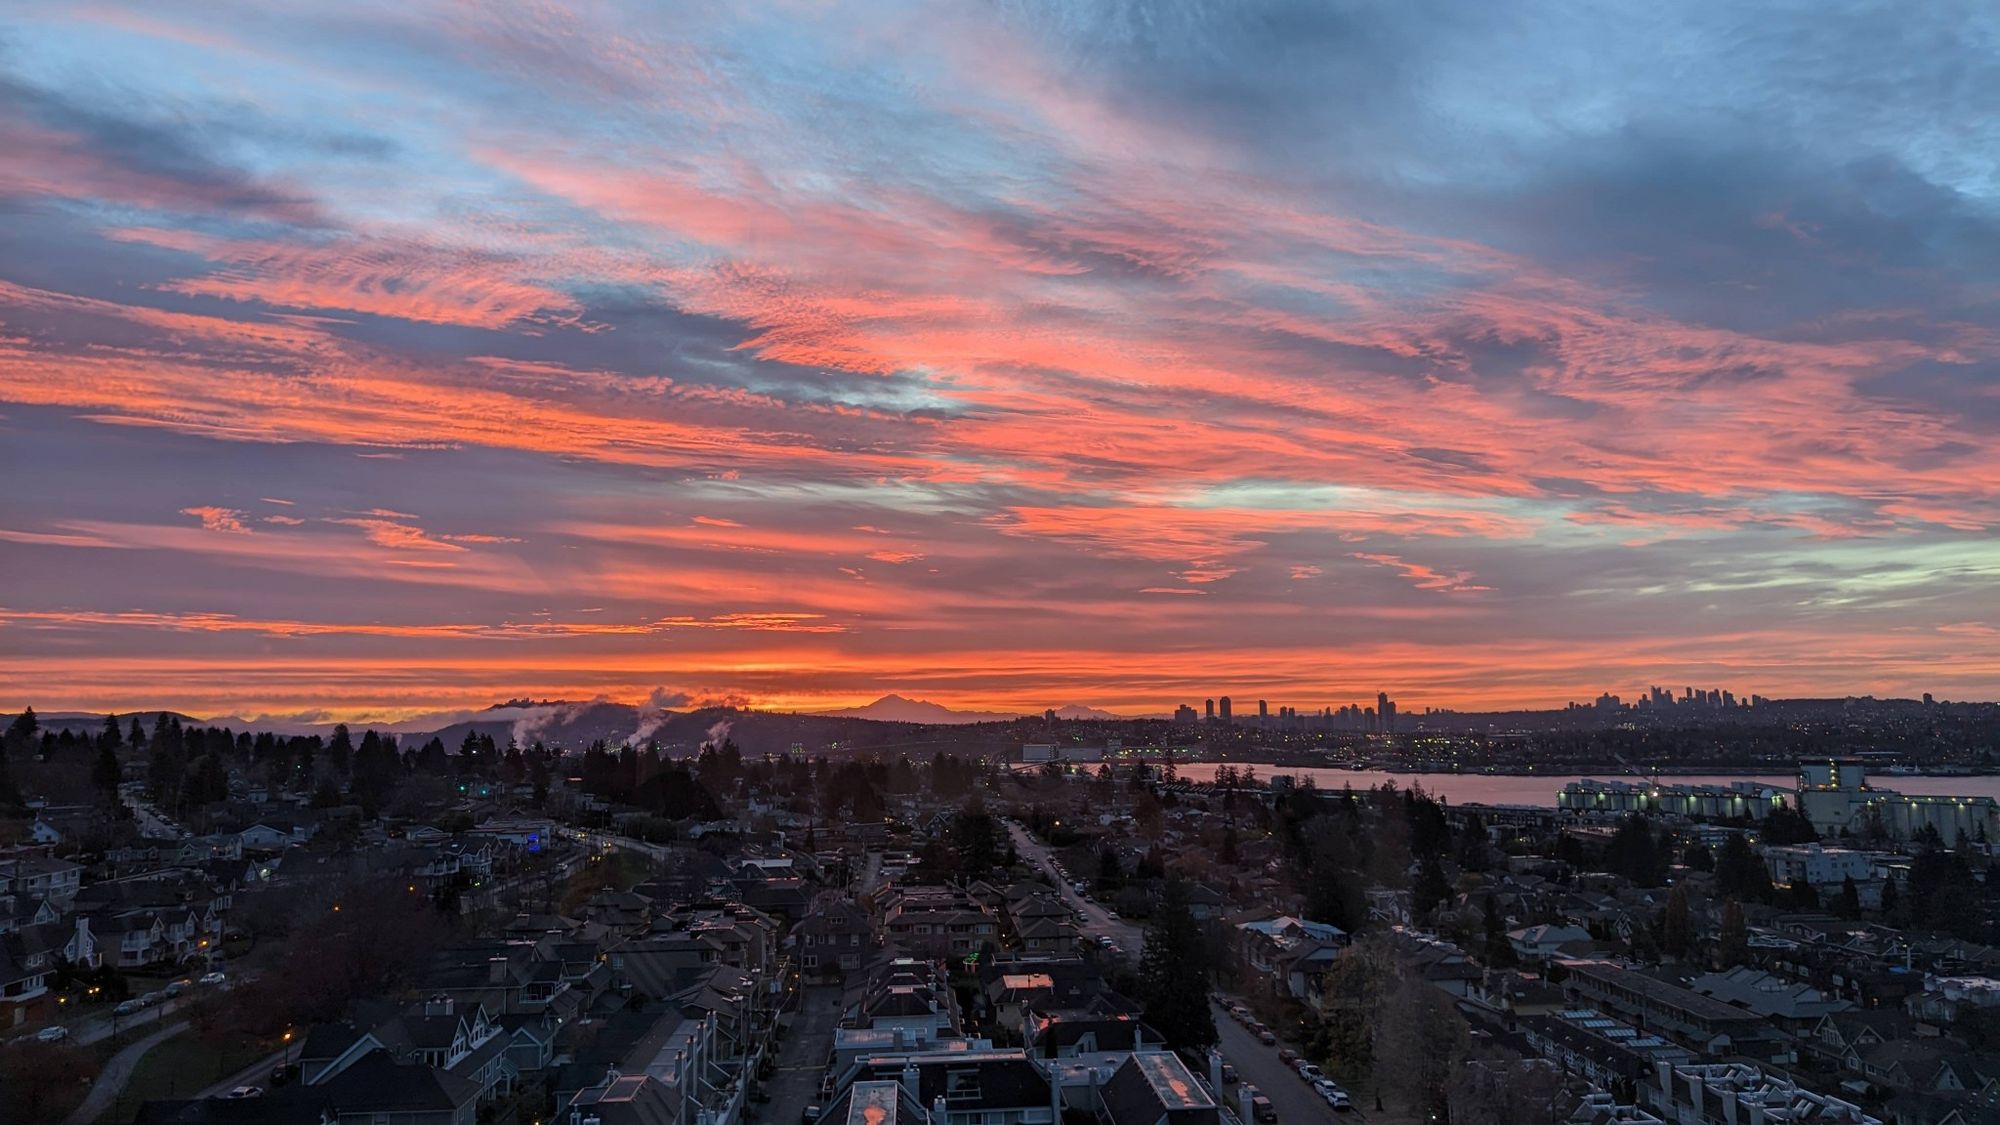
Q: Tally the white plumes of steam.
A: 3